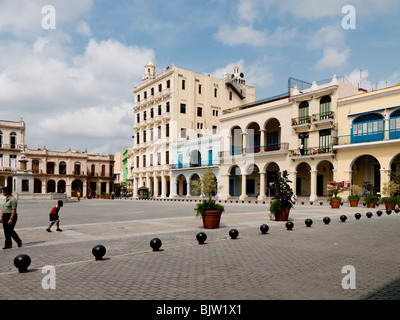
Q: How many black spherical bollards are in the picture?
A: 15